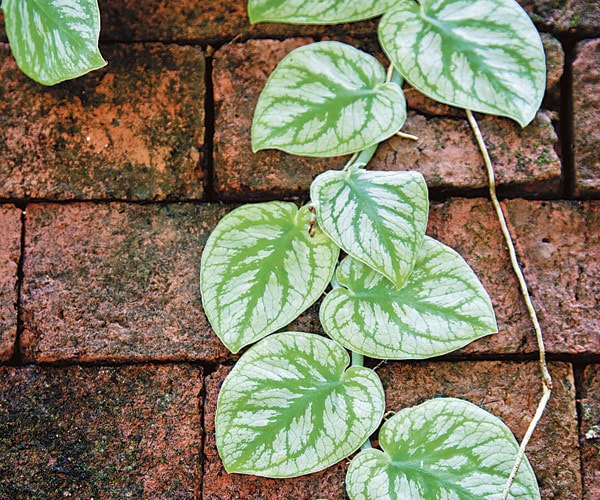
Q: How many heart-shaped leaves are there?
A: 9